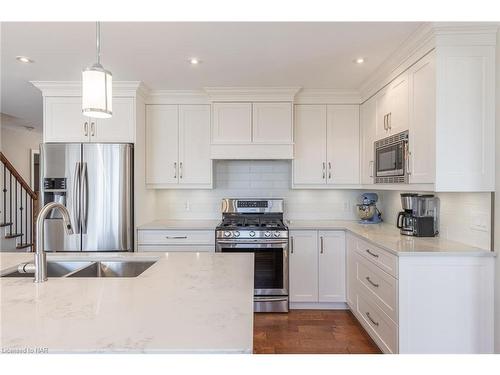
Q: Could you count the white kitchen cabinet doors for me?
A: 14